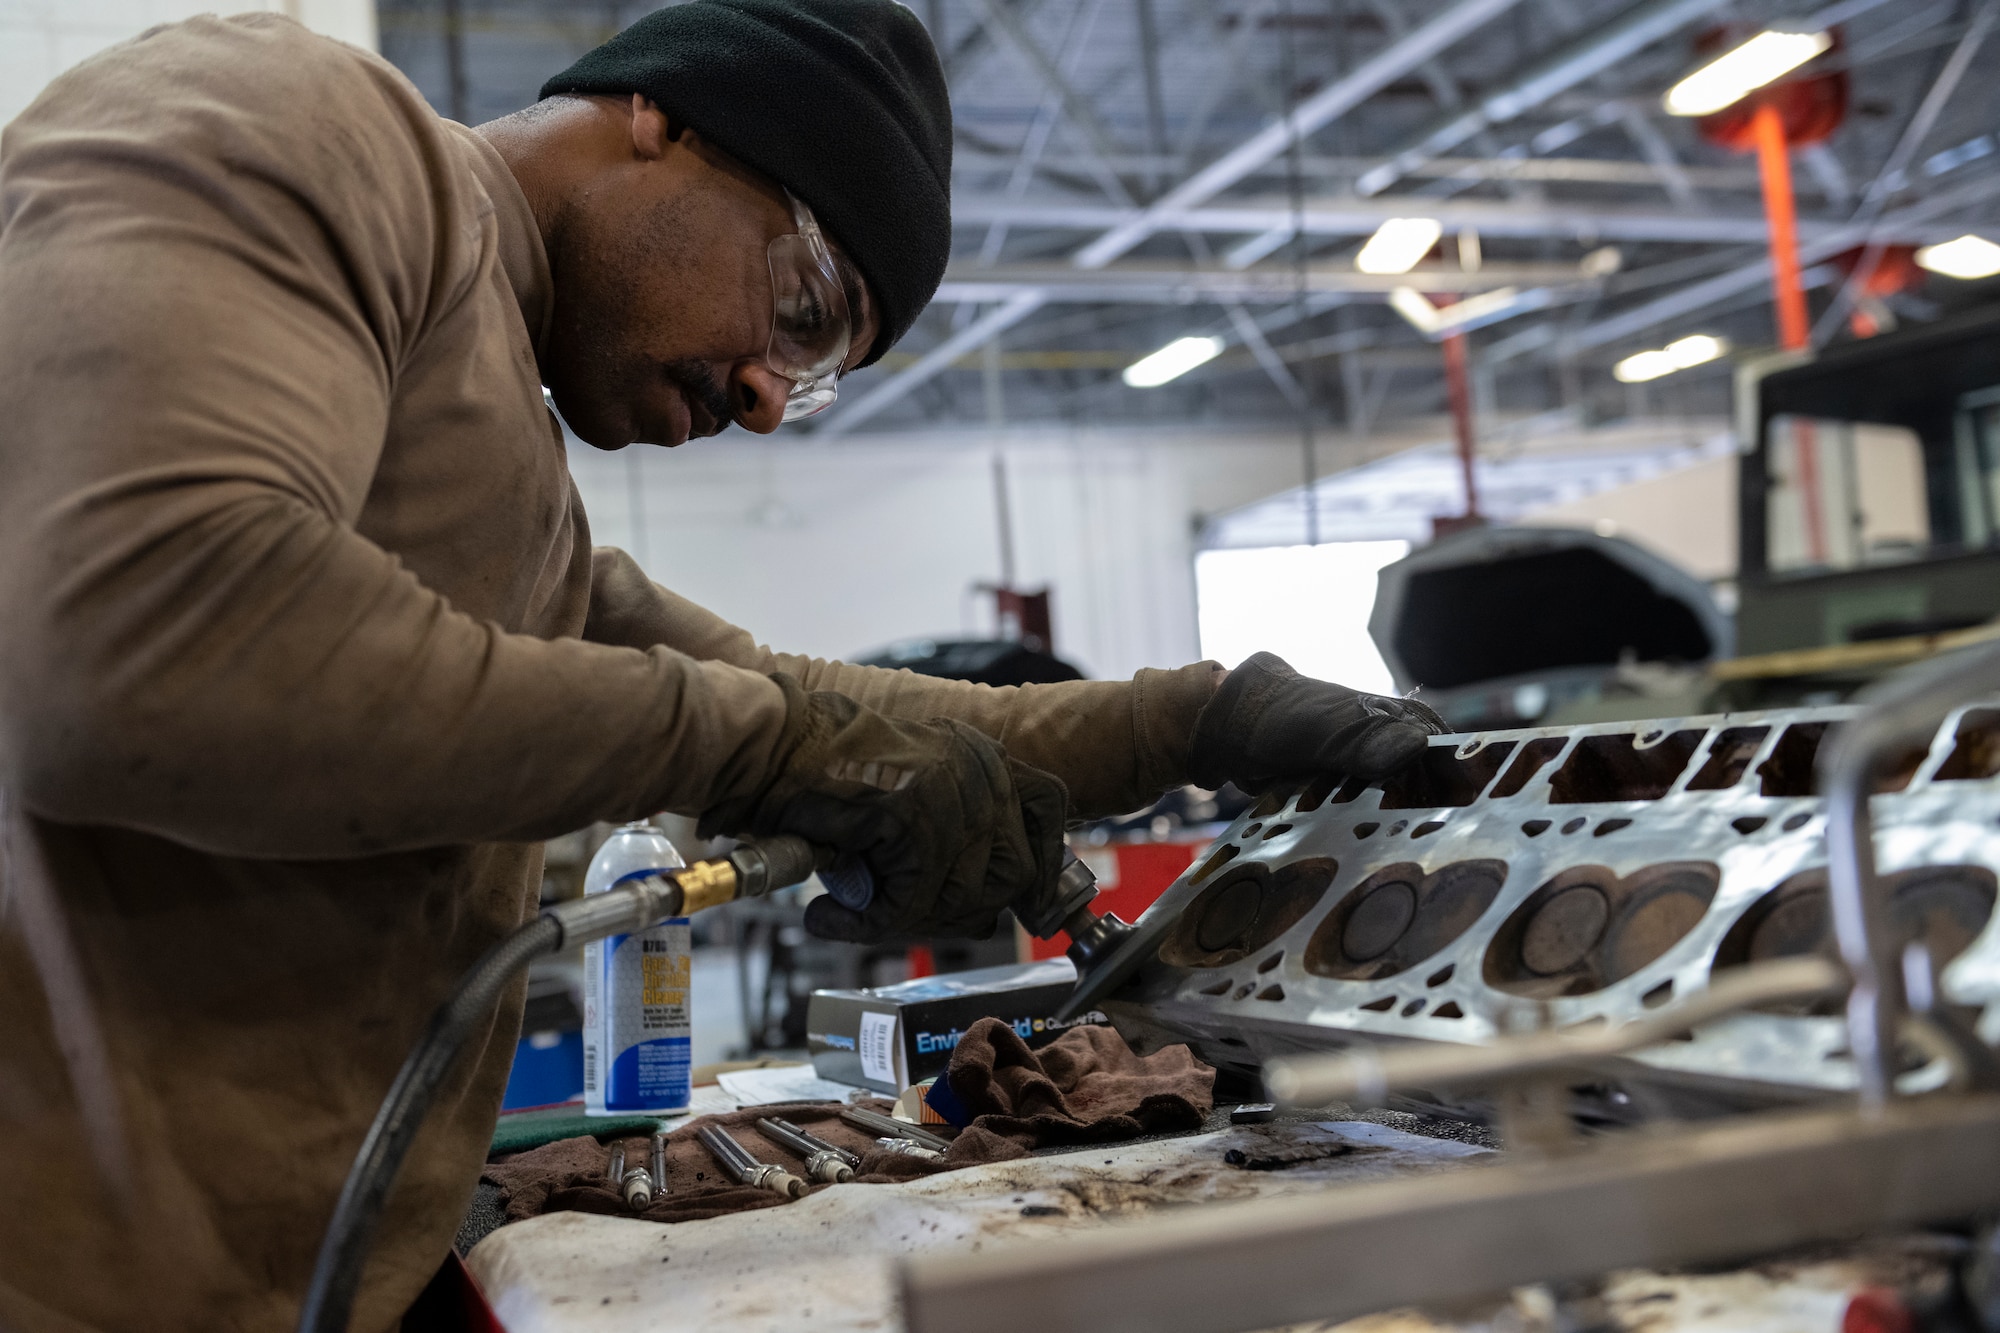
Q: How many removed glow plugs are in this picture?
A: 4